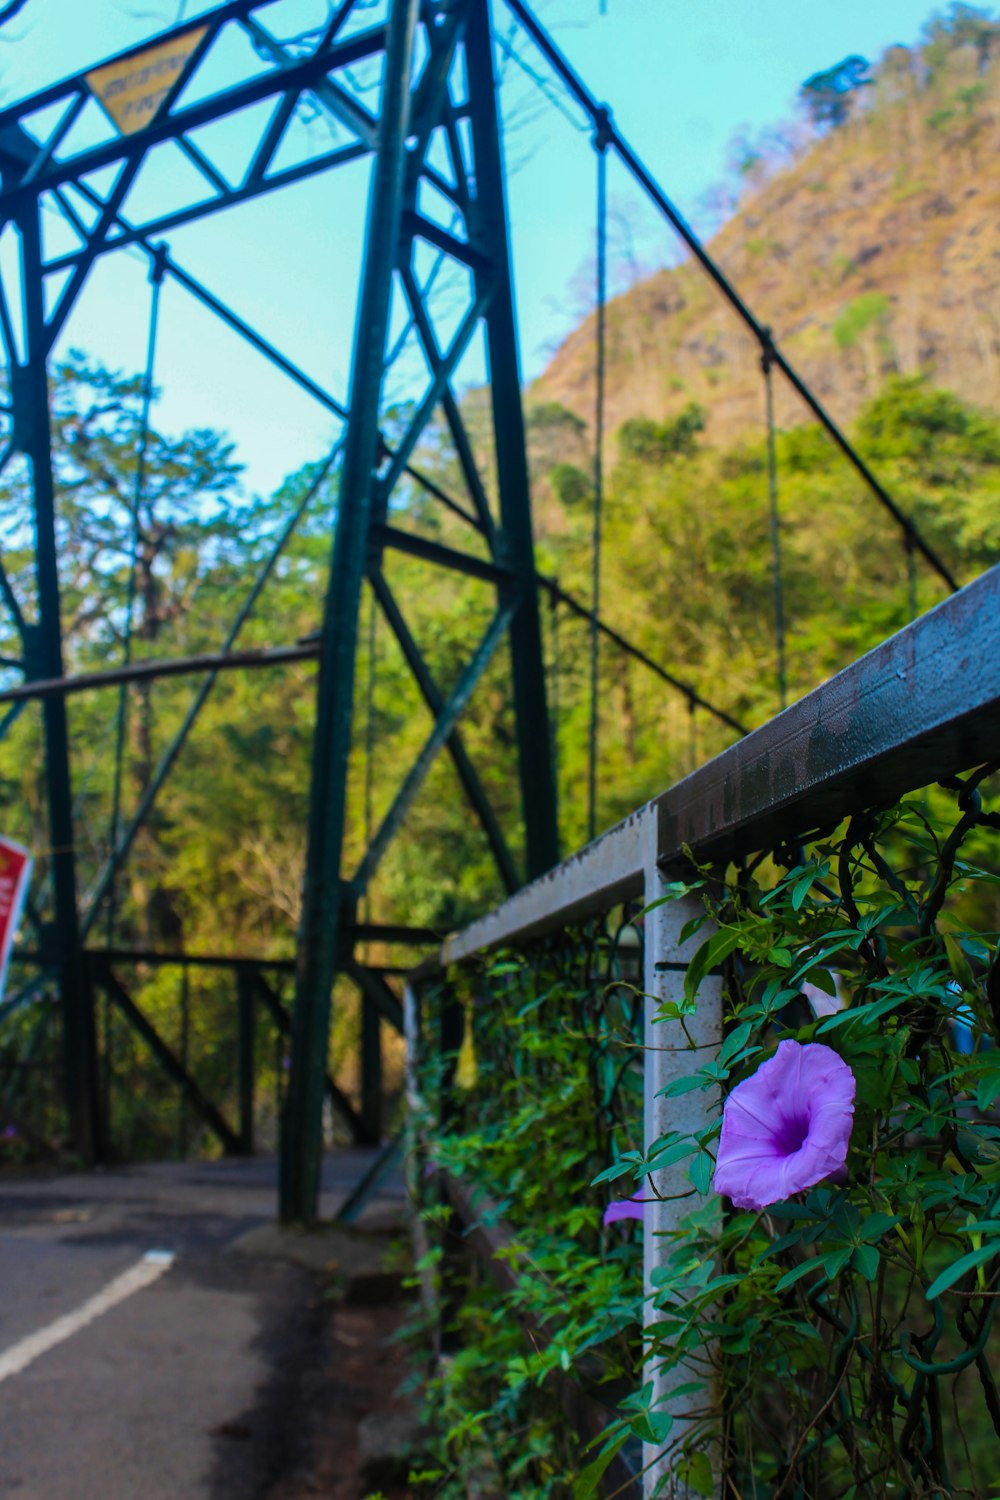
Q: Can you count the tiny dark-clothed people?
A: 0